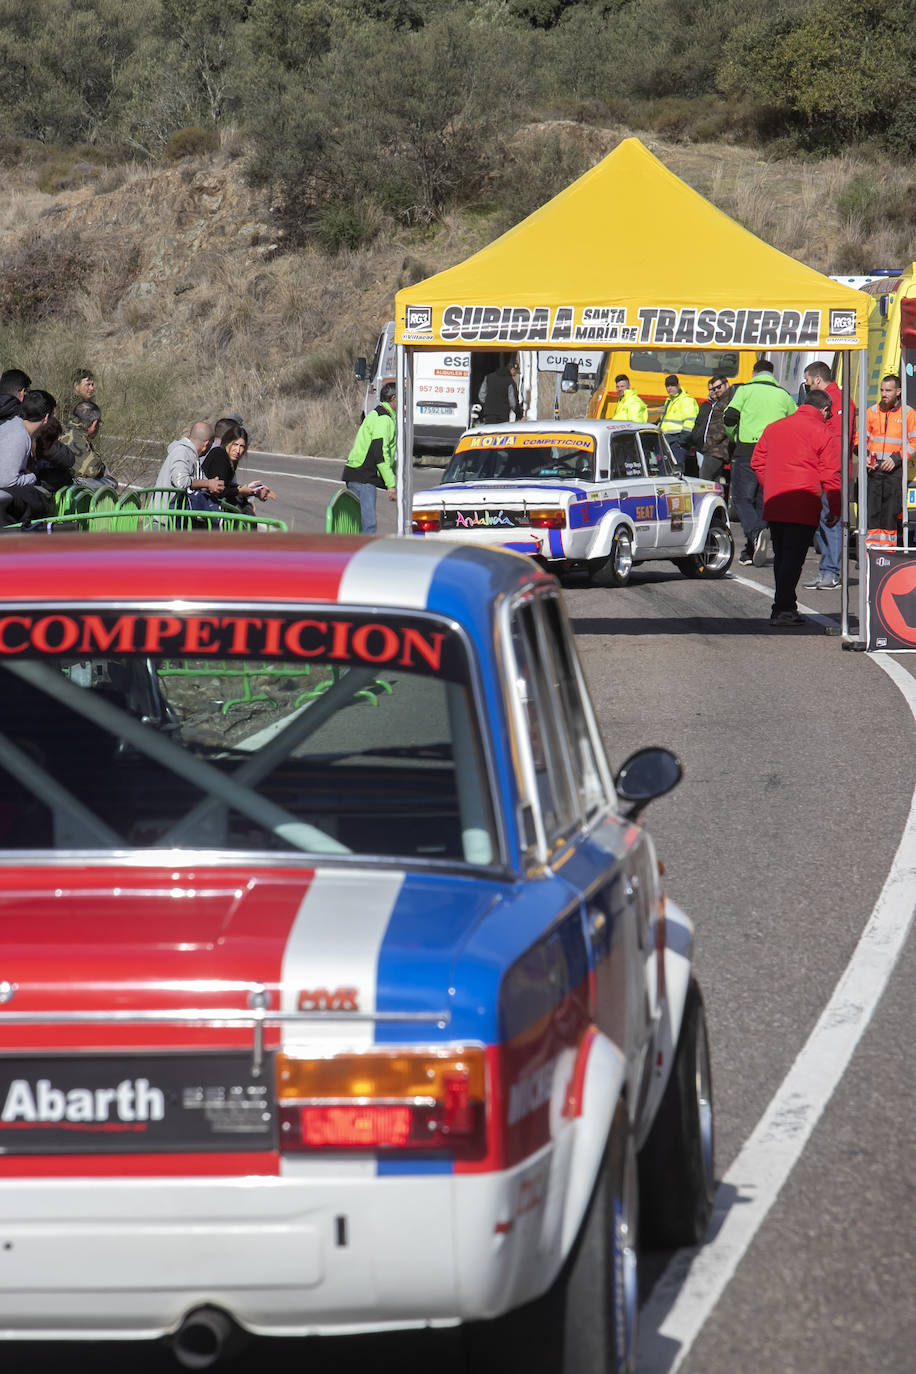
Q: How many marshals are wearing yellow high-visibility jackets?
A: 2